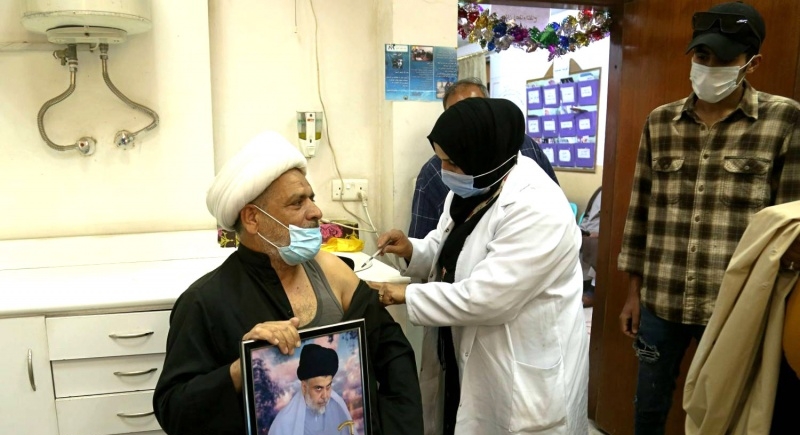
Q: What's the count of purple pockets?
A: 11